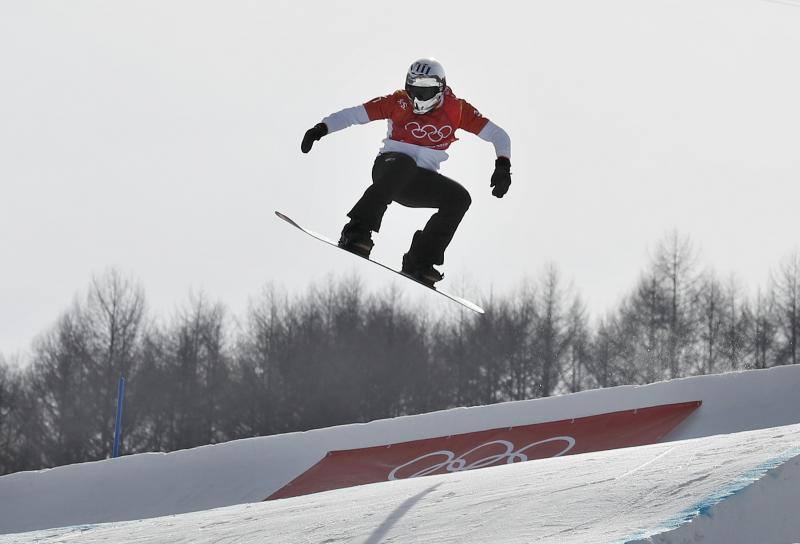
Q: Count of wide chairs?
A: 0